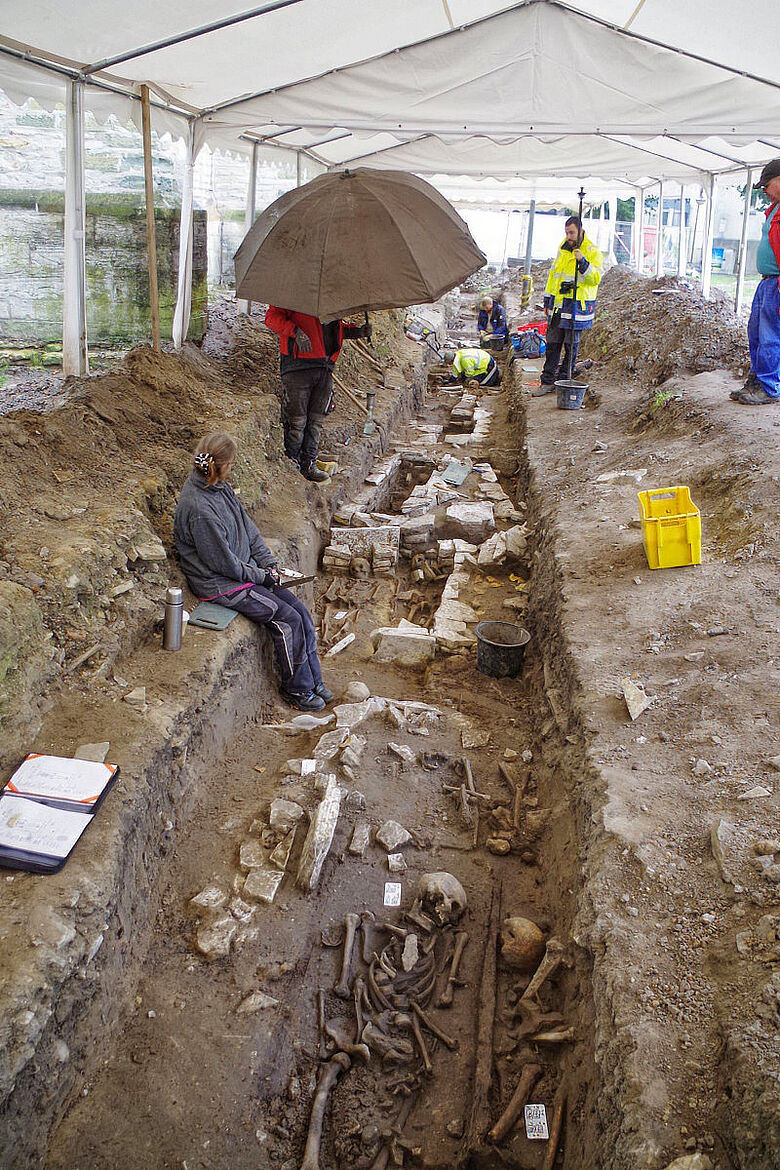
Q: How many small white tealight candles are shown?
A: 0